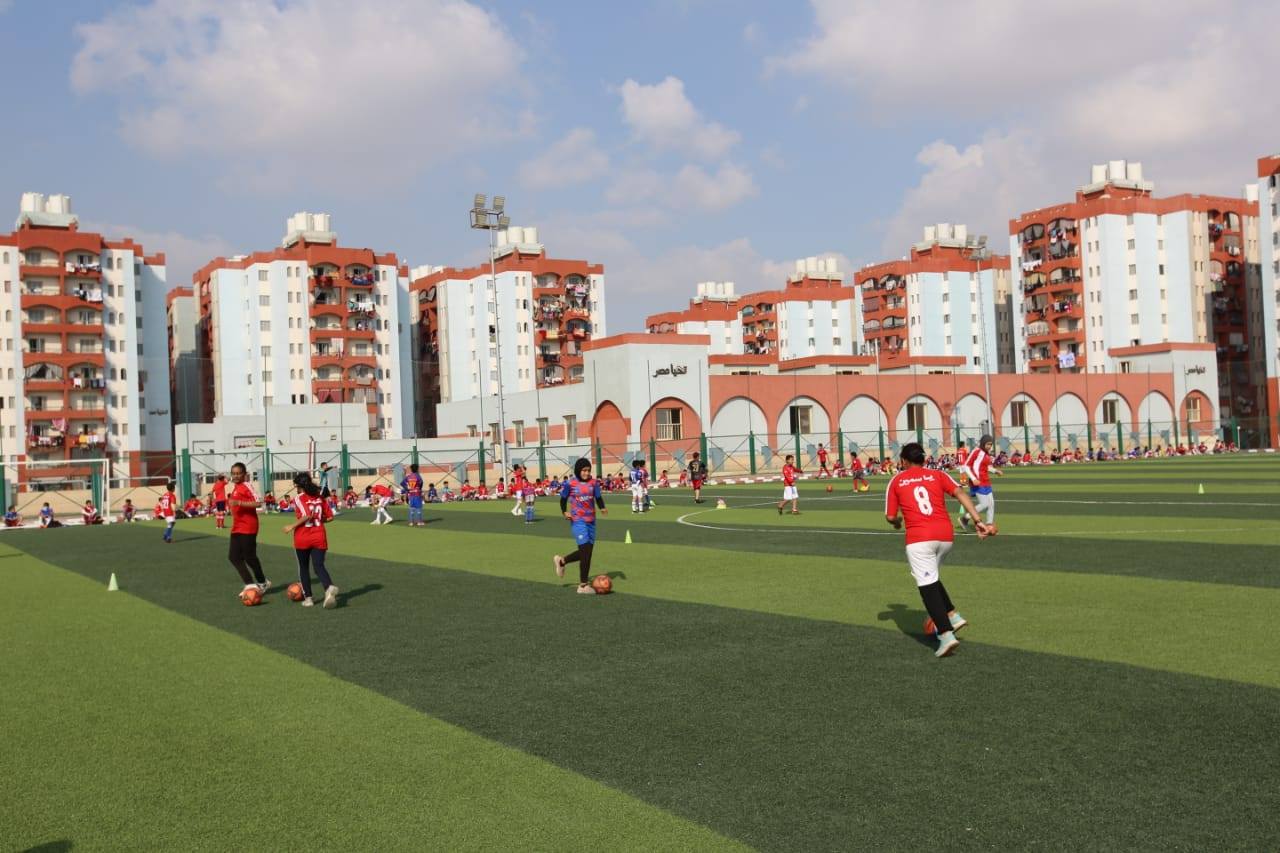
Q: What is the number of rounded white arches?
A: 9